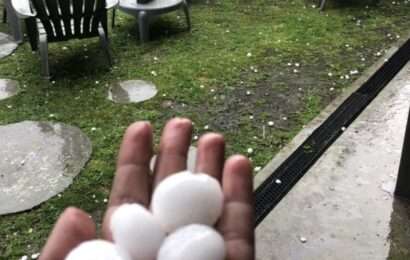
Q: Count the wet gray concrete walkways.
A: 1